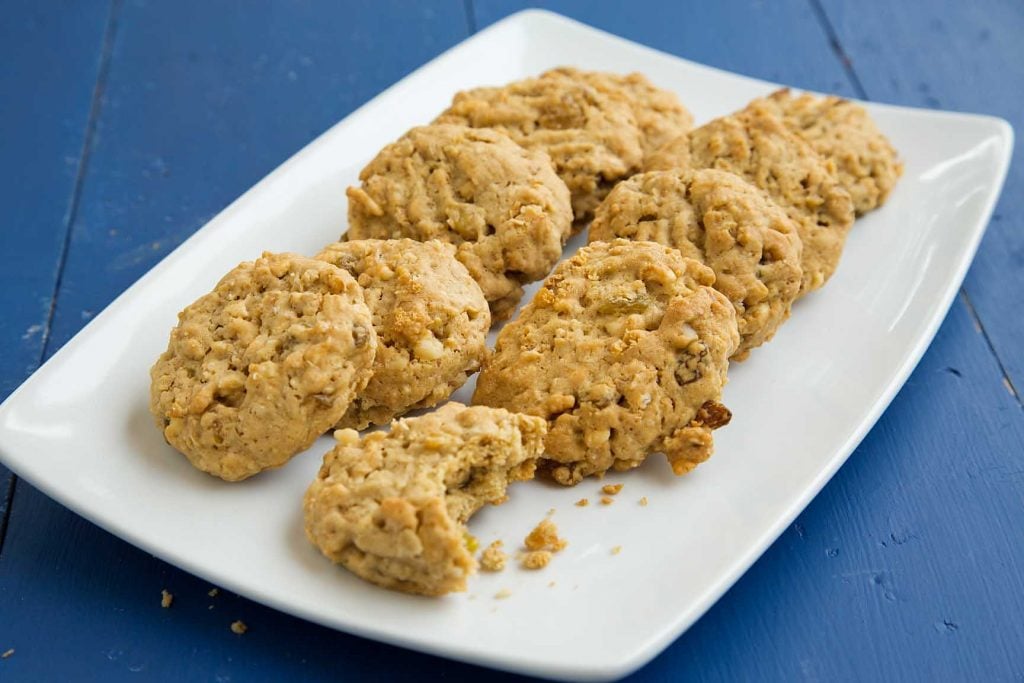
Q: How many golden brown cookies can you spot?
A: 10